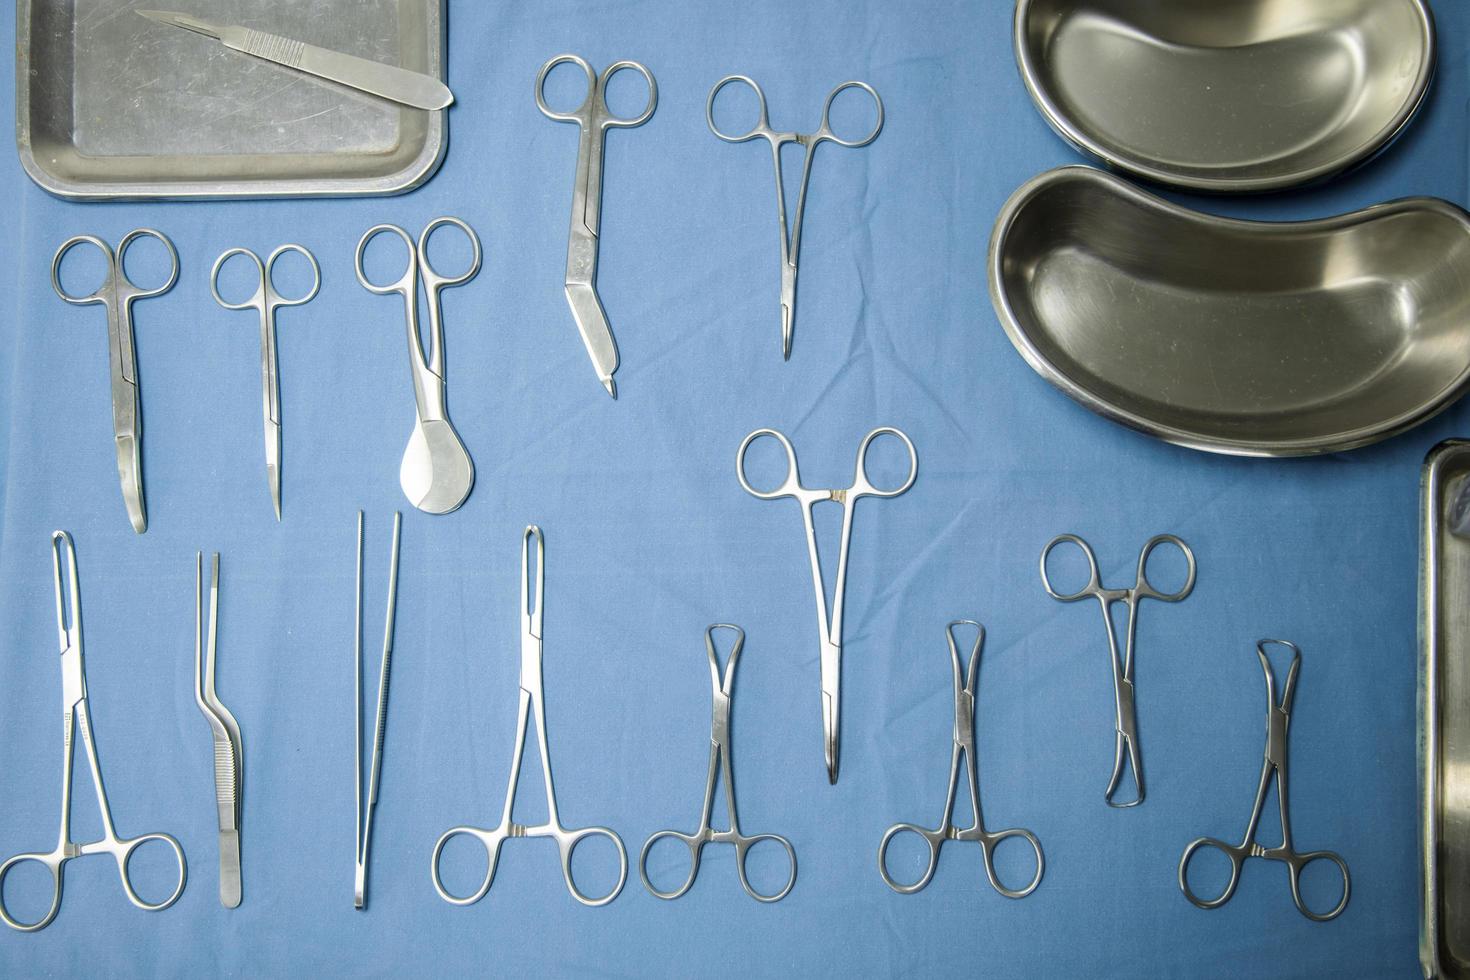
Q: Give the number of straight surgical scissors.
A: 1